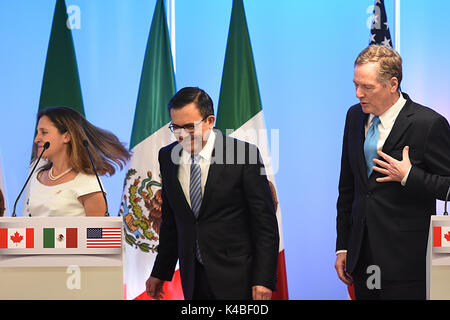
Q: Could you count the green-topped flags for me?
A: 3